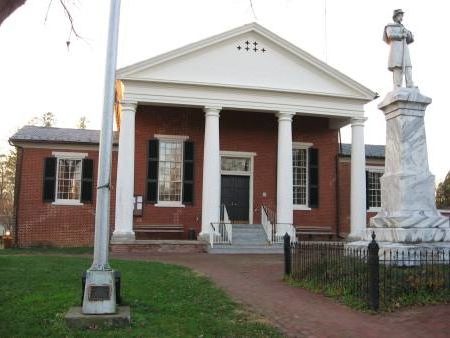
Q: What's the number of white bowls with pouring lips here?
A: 0